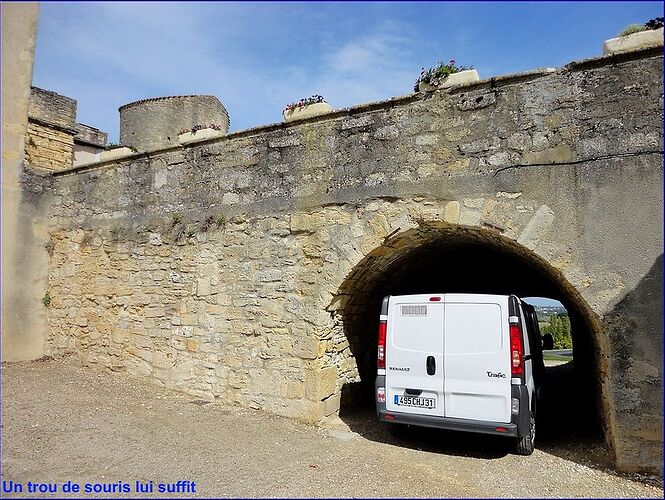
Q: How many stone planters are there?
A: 5